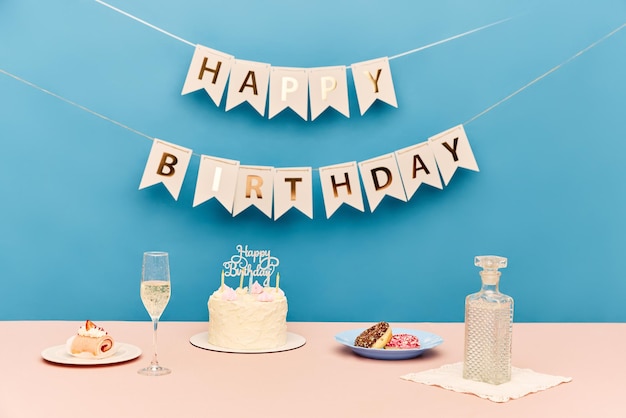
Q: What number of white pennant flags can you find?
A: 13